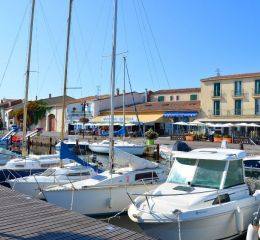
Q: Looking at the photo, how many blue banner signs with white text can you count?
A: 1